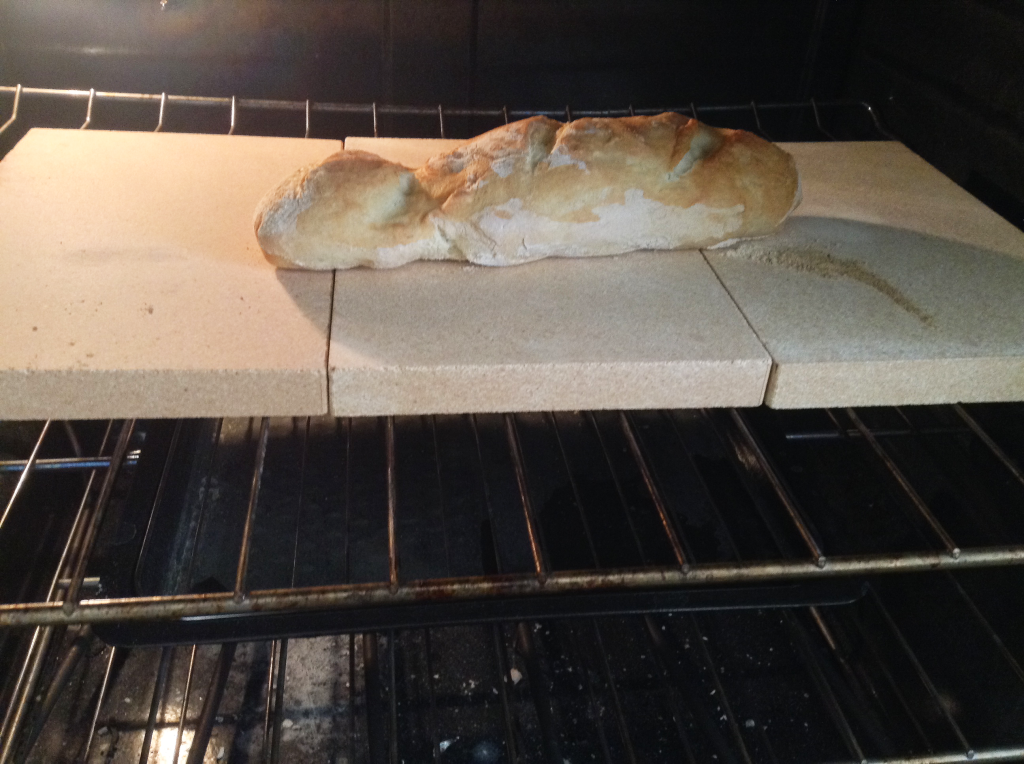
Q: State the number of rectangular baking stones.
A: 3